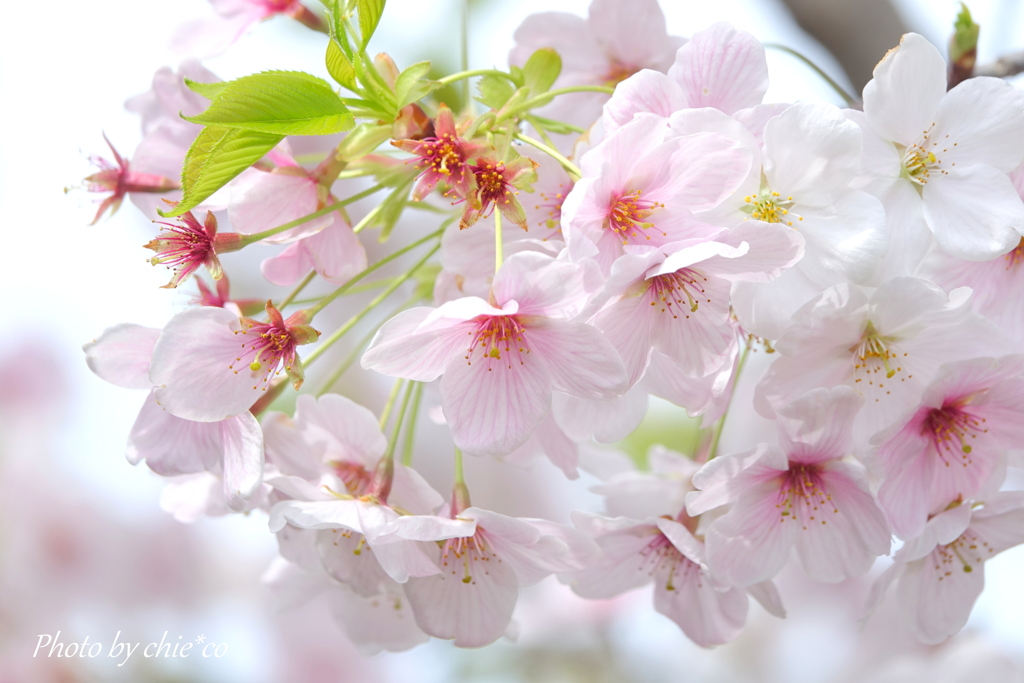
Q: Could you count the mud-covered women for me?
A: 0